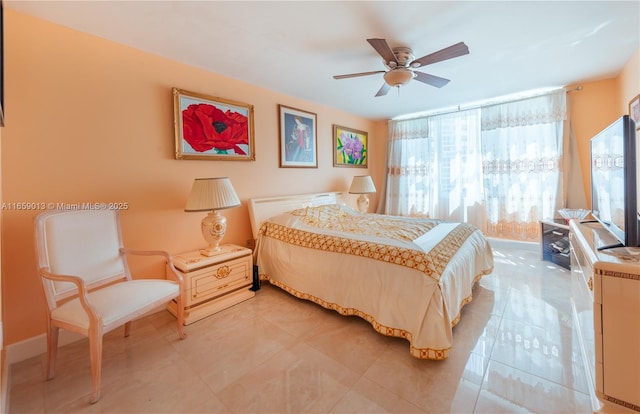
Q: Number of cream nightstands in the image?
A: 1